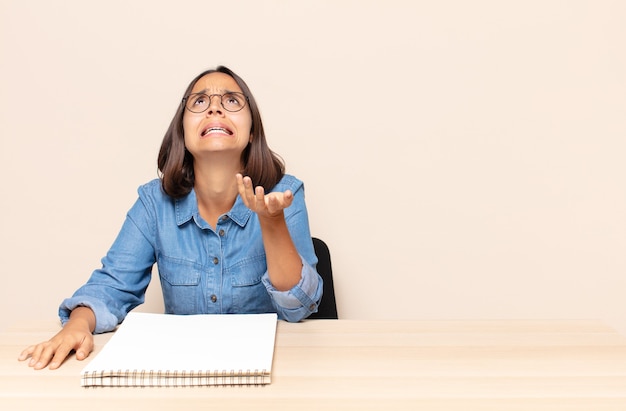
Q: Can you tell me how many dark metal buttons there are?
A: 5